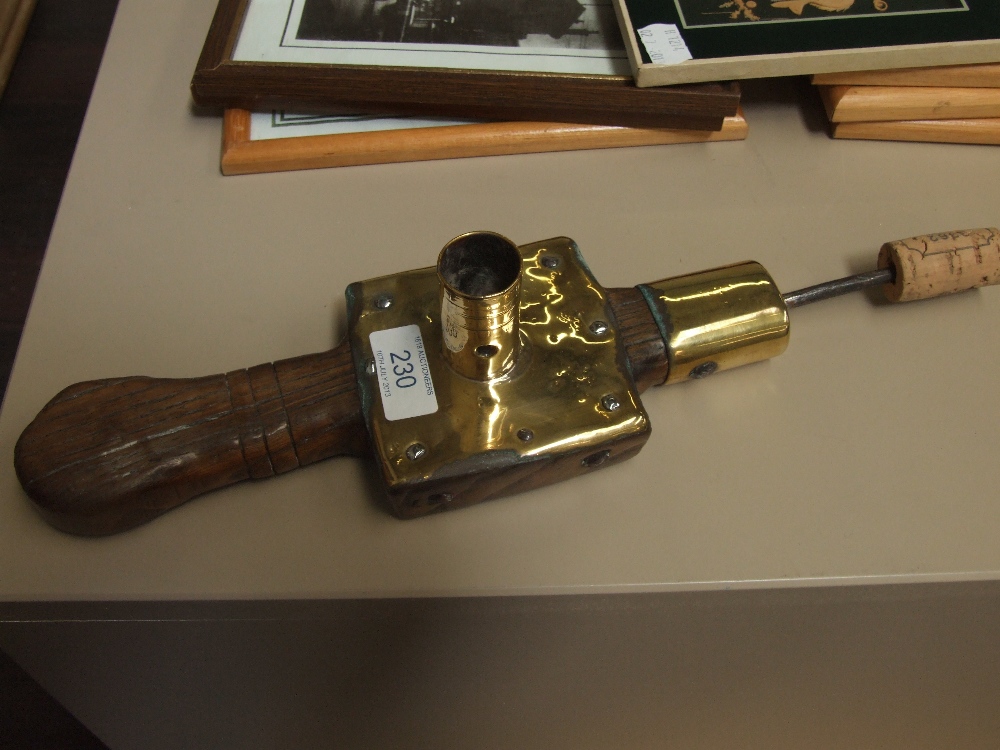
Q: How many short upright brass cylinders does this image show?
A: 1